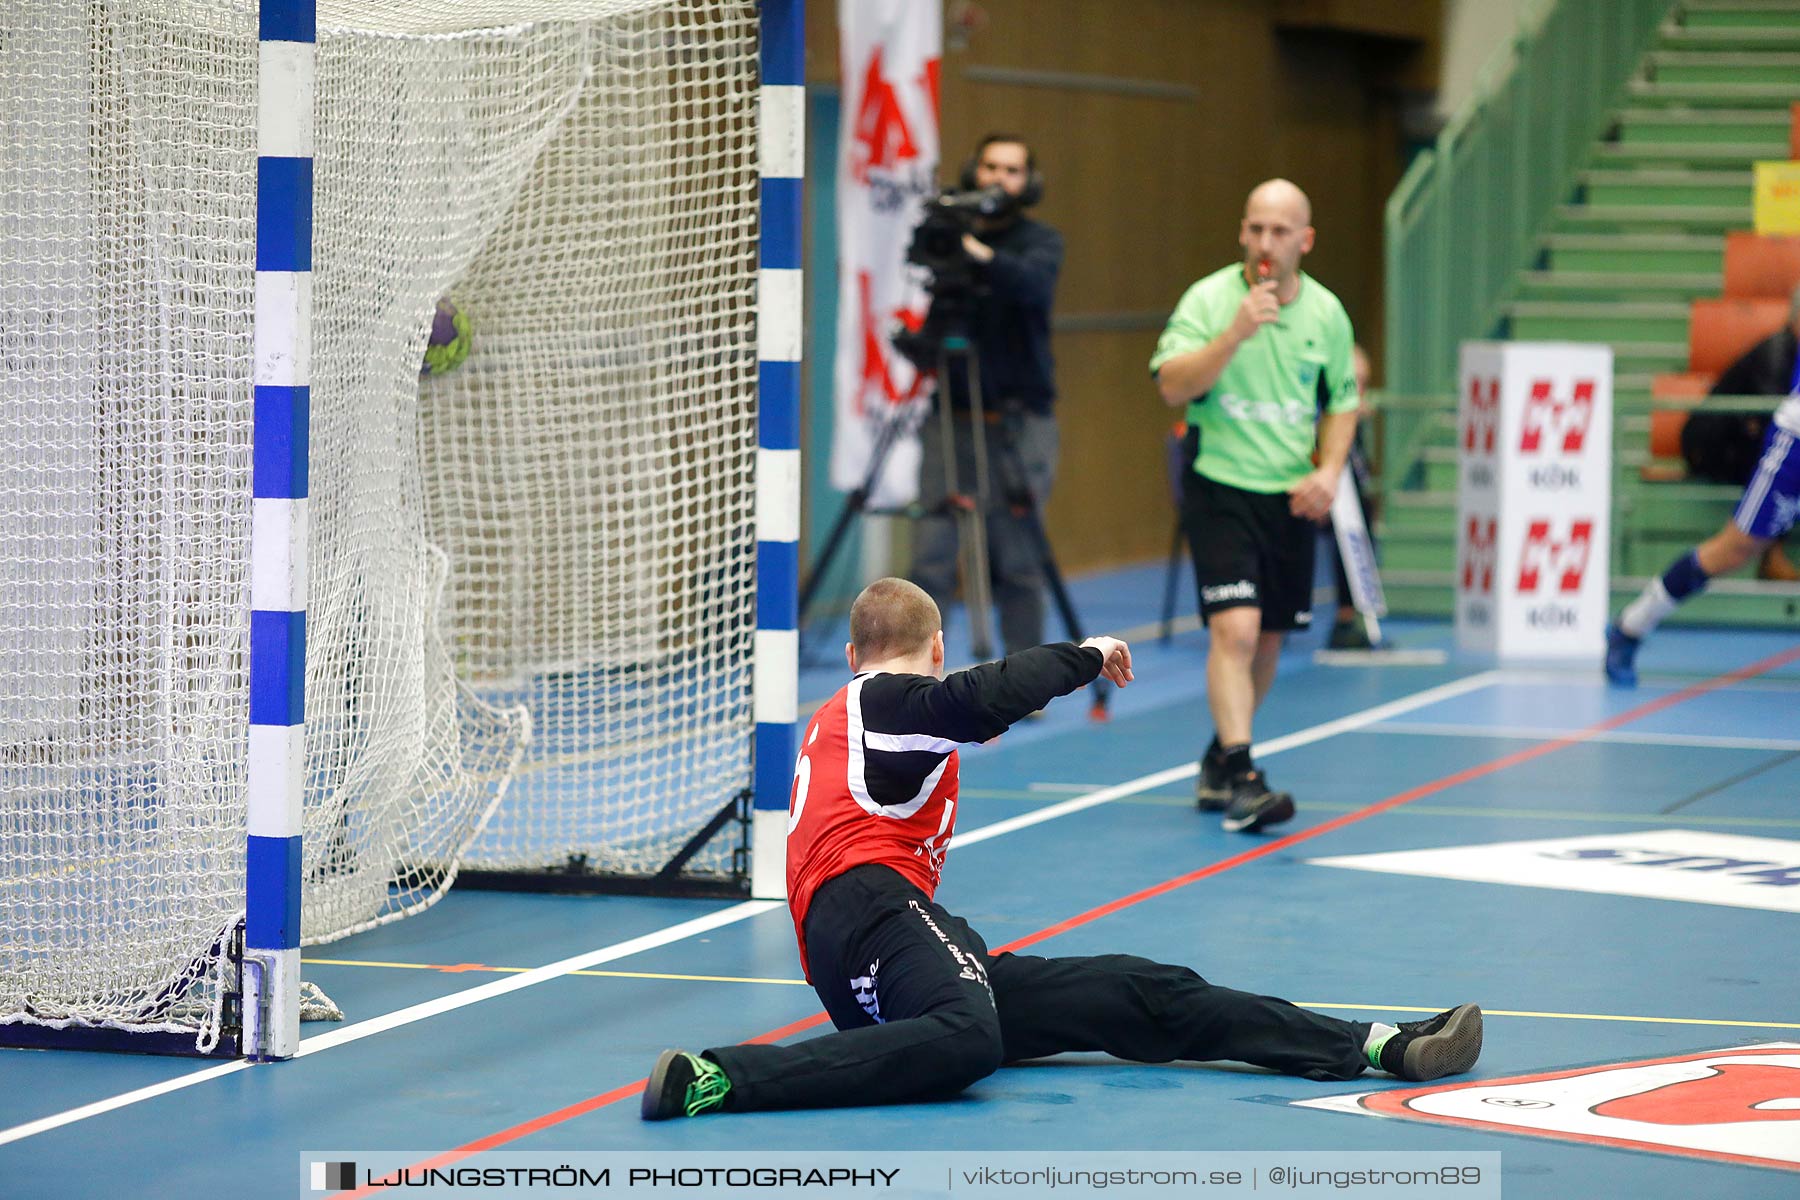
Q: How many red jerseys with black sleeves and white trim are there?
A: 1